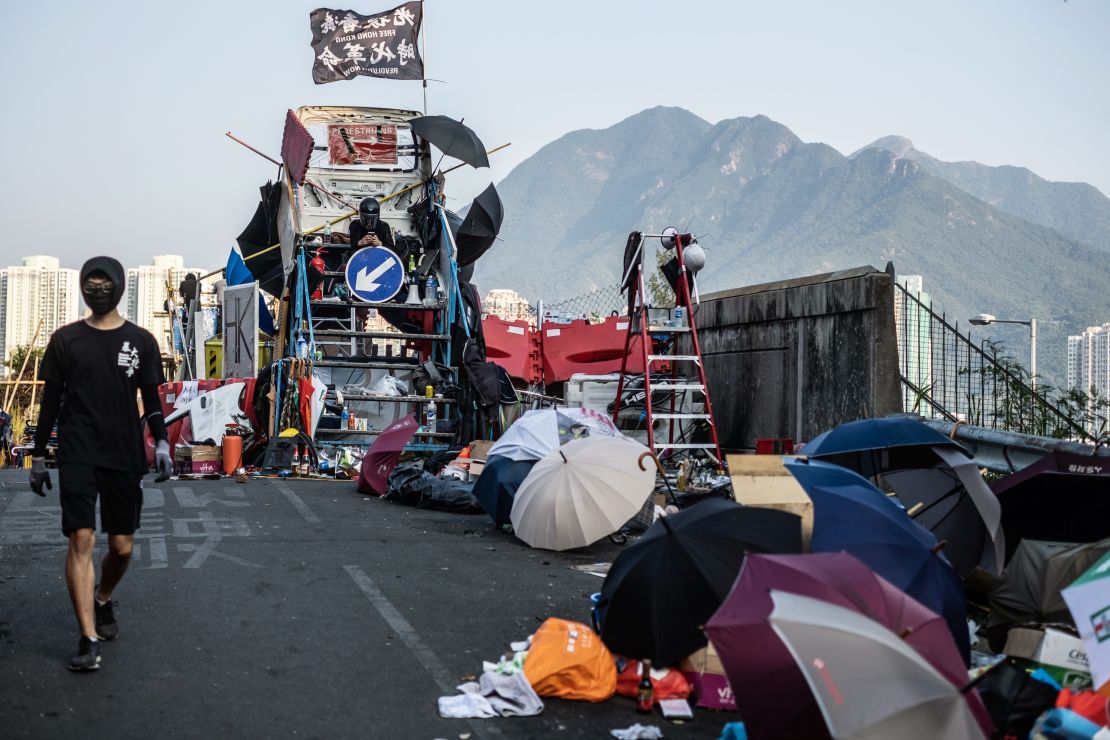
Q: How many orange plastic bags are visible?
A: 1